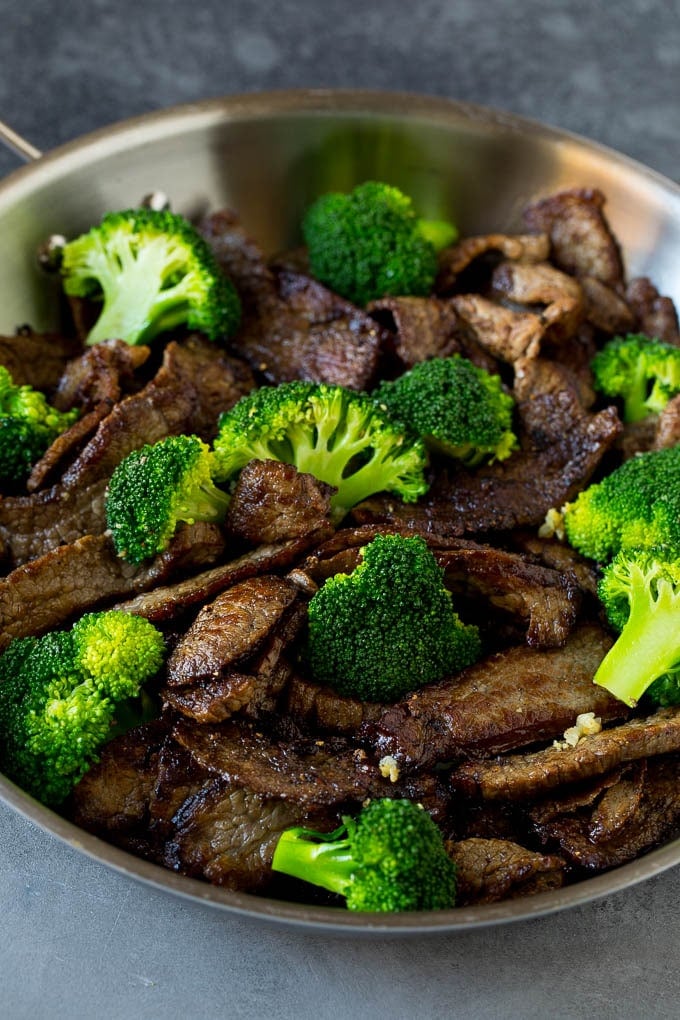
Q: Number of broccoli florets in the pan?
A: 12